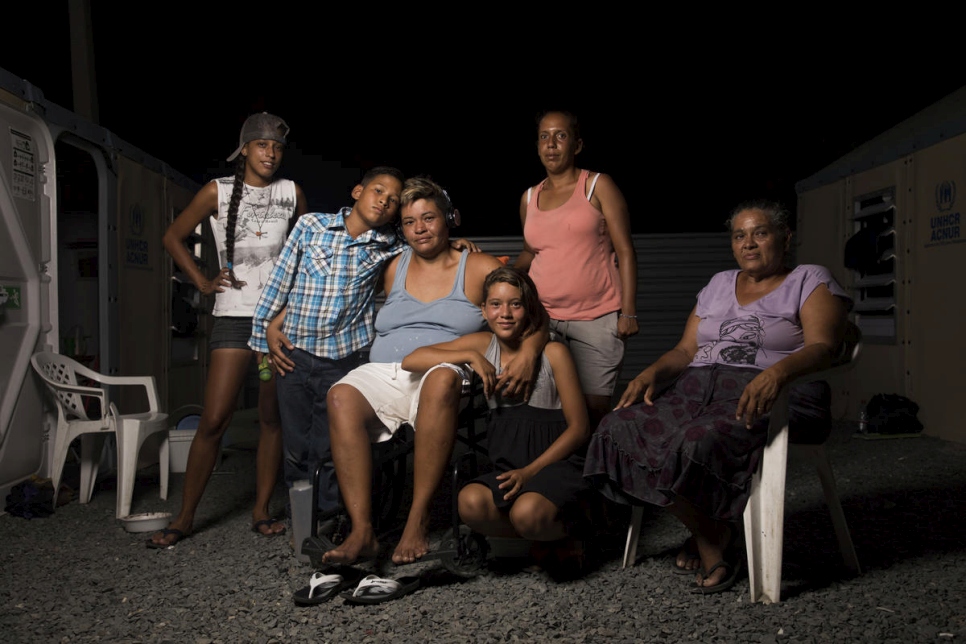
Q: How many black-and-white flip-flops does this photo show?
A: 2